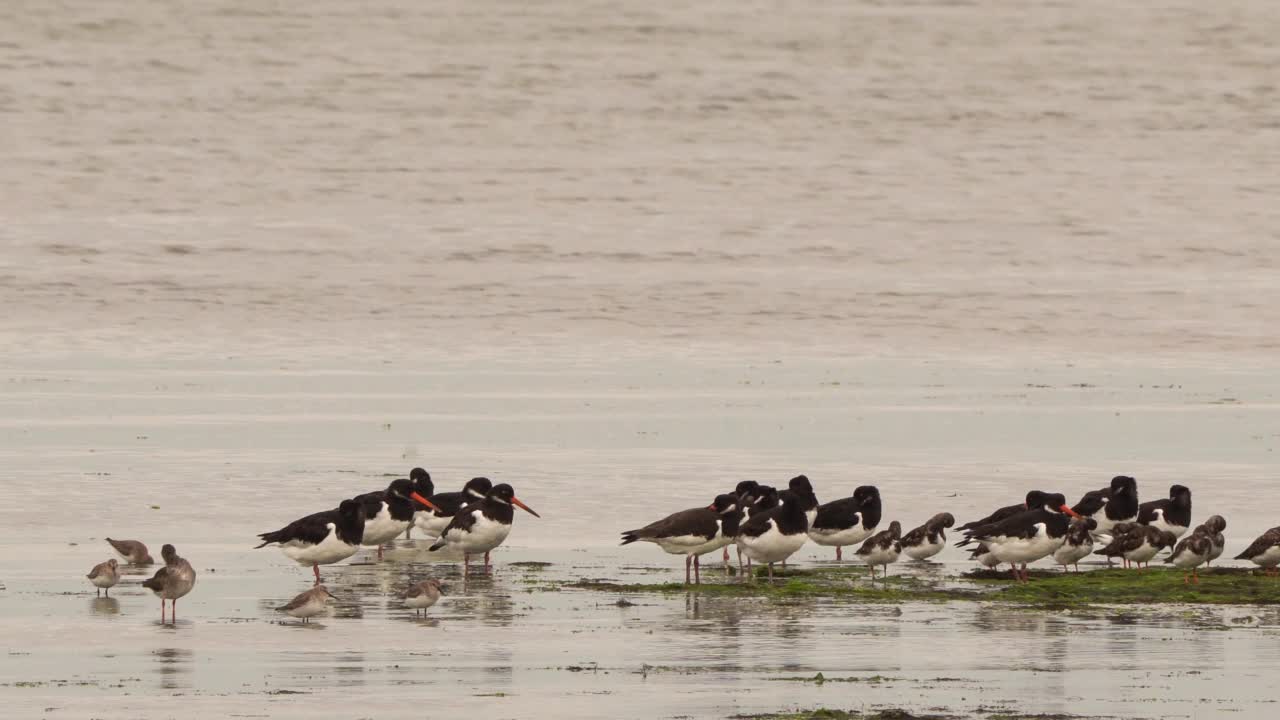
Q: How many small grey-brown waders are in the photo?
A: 5